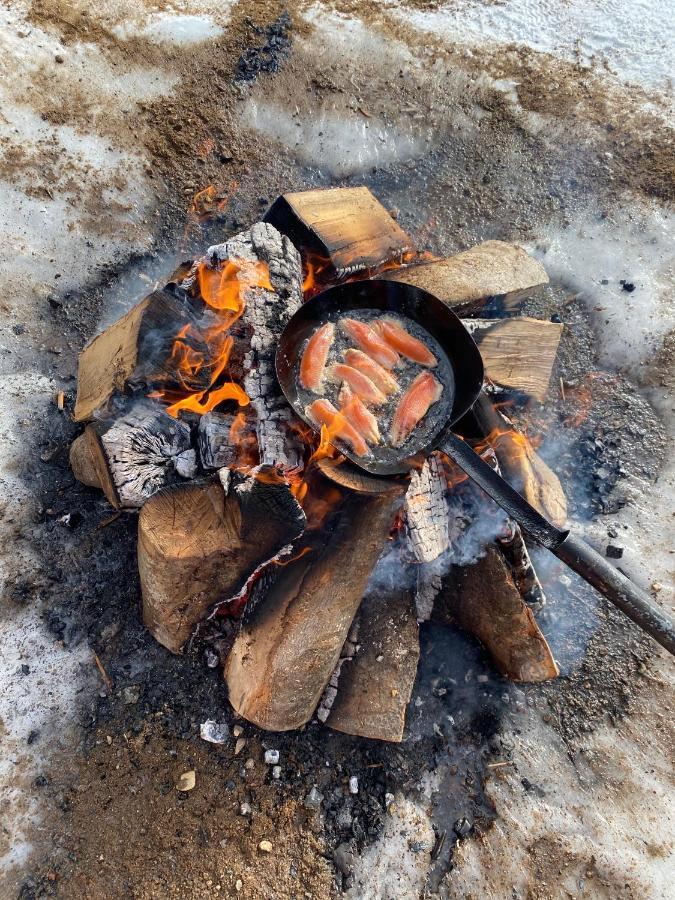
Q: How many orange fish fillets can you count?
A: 8